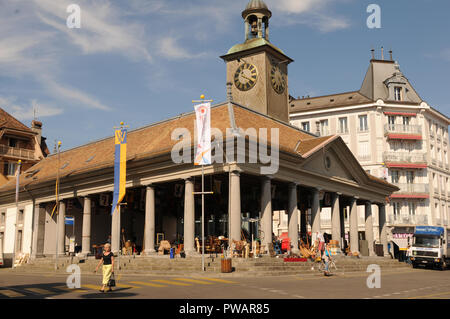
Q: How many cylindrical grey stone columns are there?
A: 13